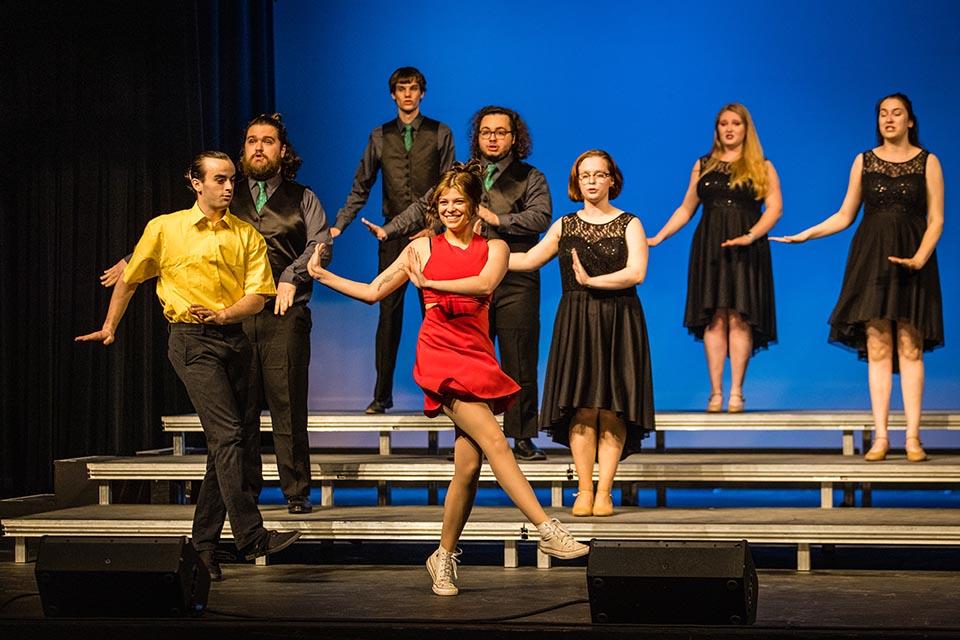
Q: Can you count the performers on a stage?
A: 8